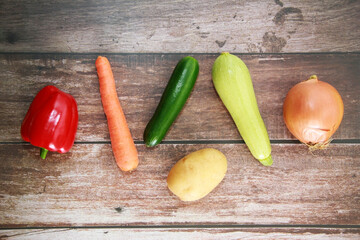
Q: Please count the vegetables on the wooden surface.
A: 6